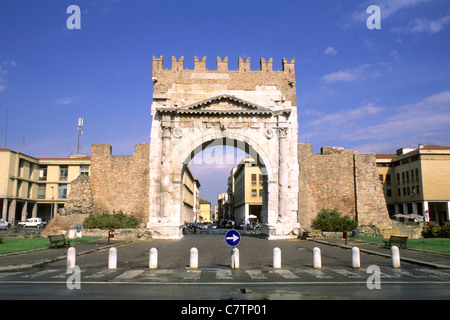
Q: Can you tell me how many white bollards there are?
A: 9